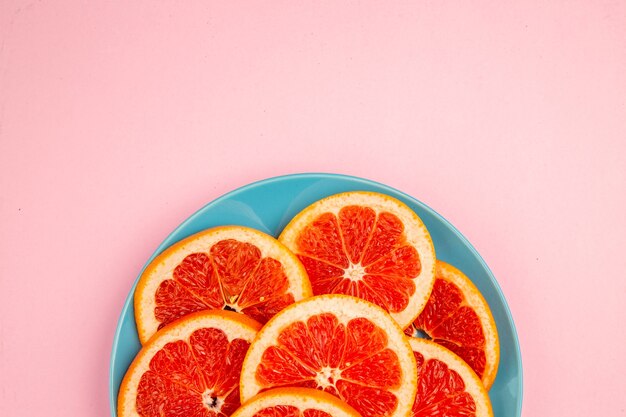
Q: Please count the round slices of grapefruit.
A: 7